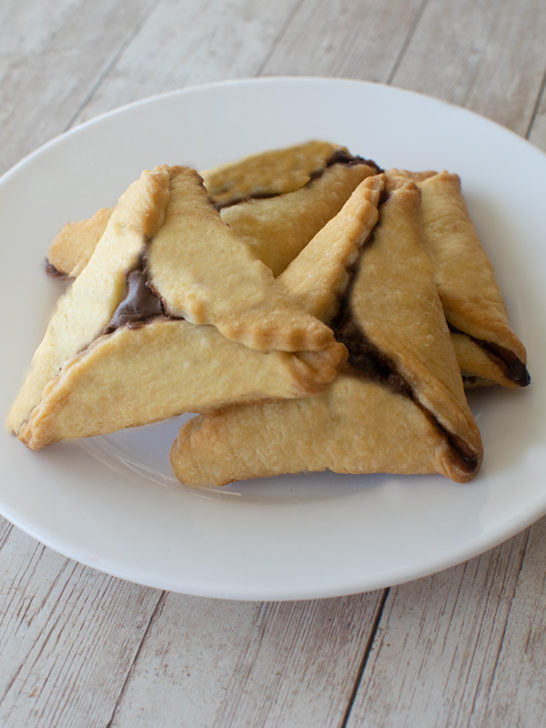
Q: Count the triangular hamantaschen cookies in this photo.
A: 4